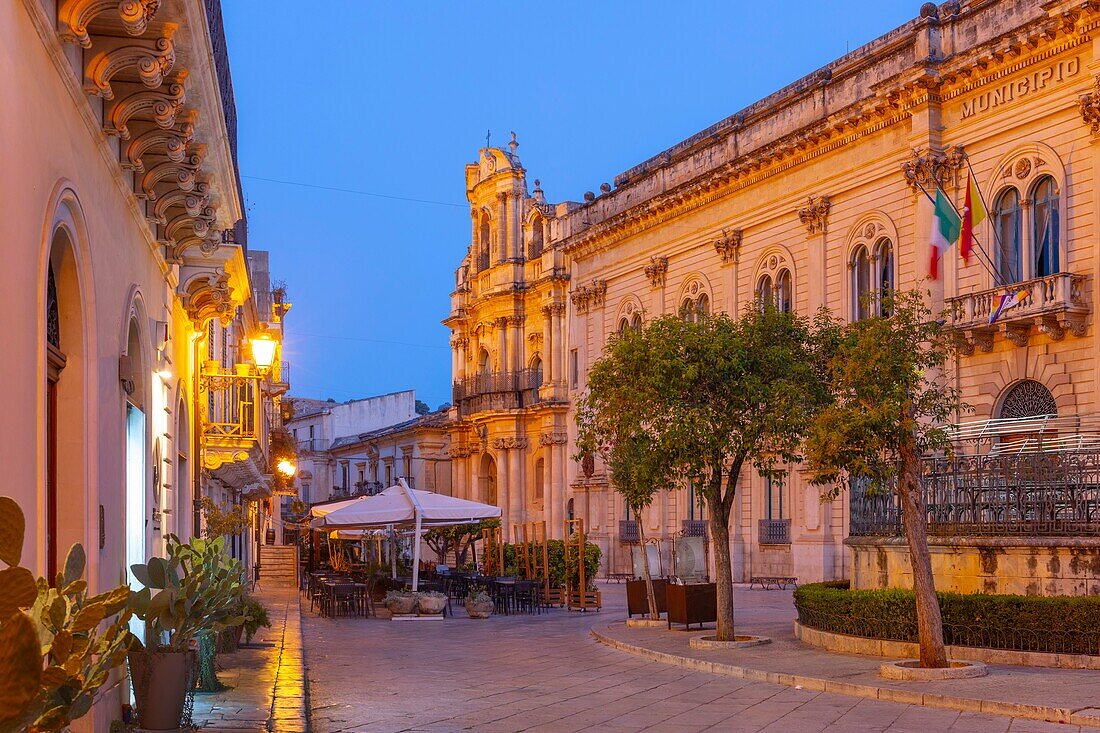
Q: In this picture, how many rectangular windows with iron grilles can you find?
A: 3